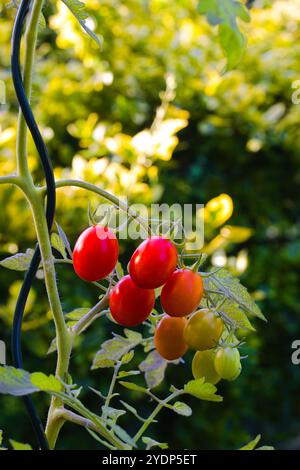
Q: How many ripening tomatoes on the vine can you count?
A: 8